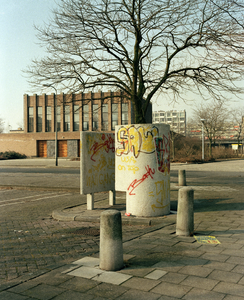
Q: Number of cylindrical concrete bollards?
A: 3